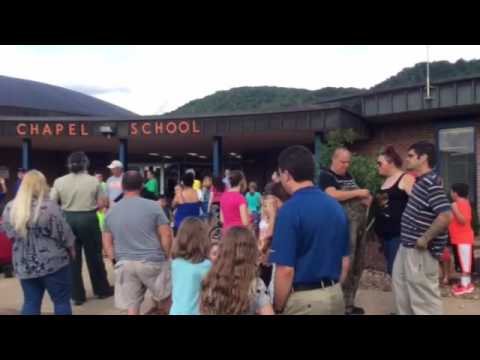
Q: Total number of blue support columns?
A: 4